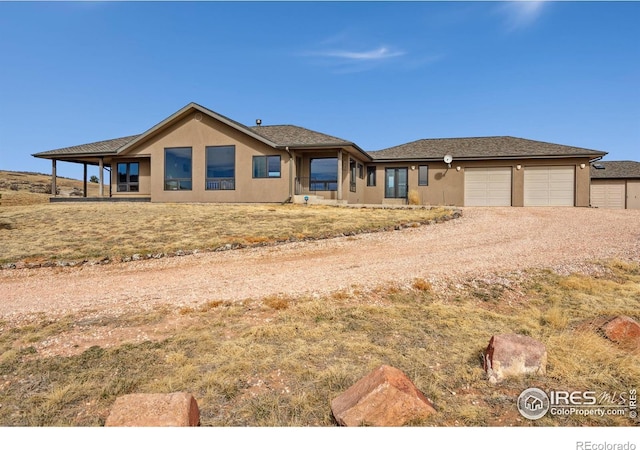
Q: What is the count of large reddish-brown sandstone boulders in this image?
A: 4